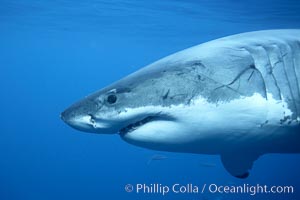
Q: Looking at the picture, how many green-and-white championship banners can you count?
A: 0